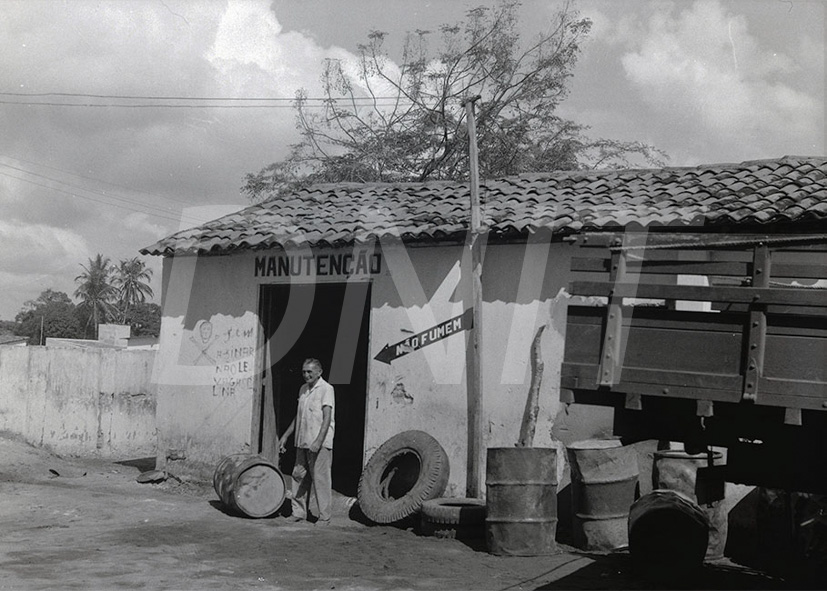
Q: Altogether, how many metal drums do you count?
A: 5